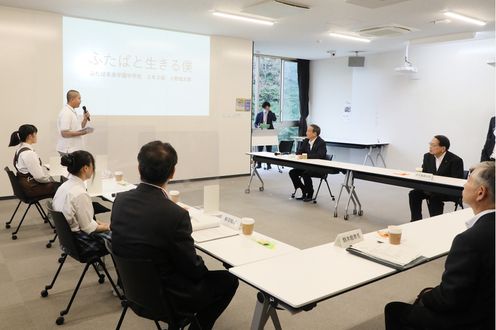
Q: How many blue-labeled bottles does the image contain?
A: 0